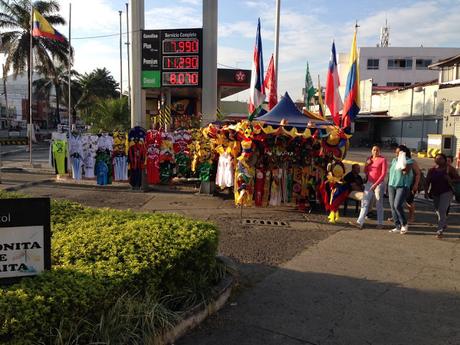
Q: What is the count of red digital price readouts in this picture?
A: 3